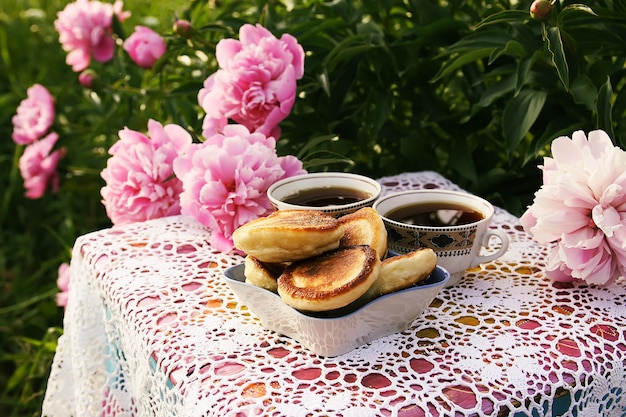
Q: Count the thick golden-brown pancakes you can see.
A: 5